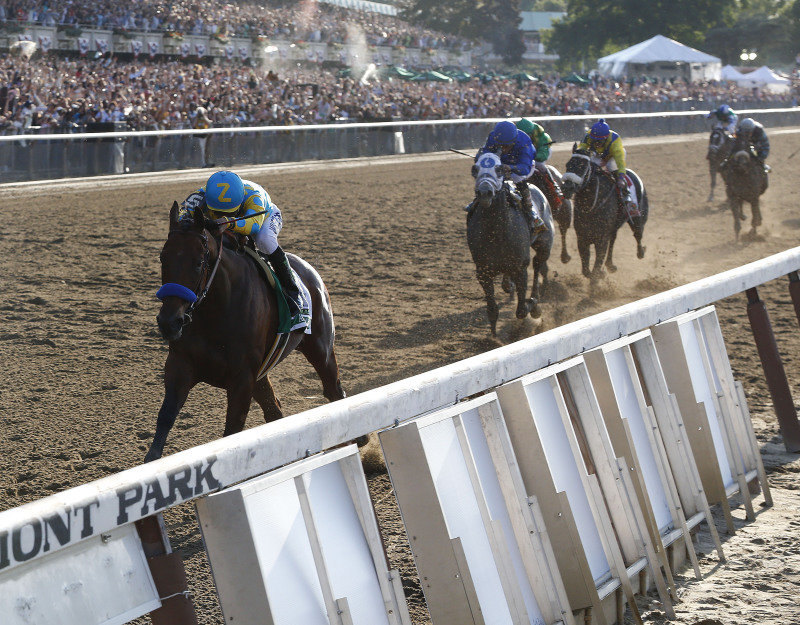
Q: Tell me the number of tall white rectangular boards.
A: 5